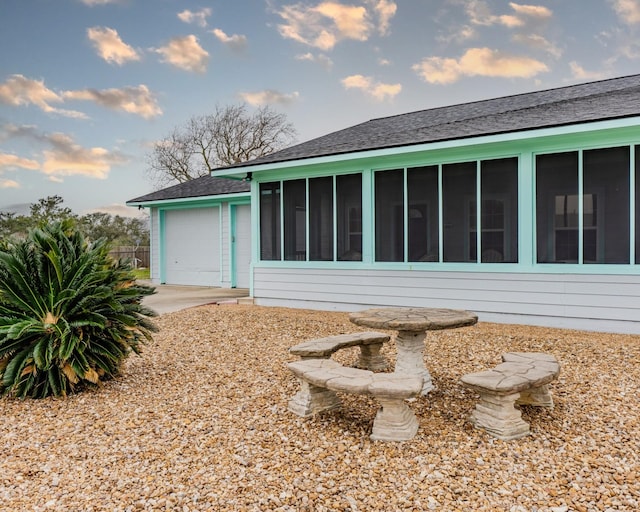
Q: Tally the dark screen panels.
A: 11